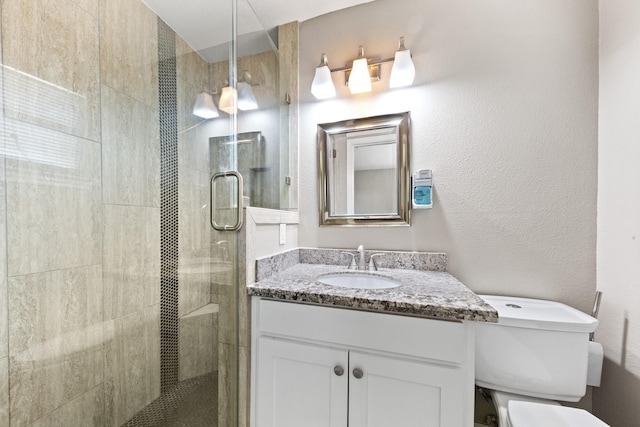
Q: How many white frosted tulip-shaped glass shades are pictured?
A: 3